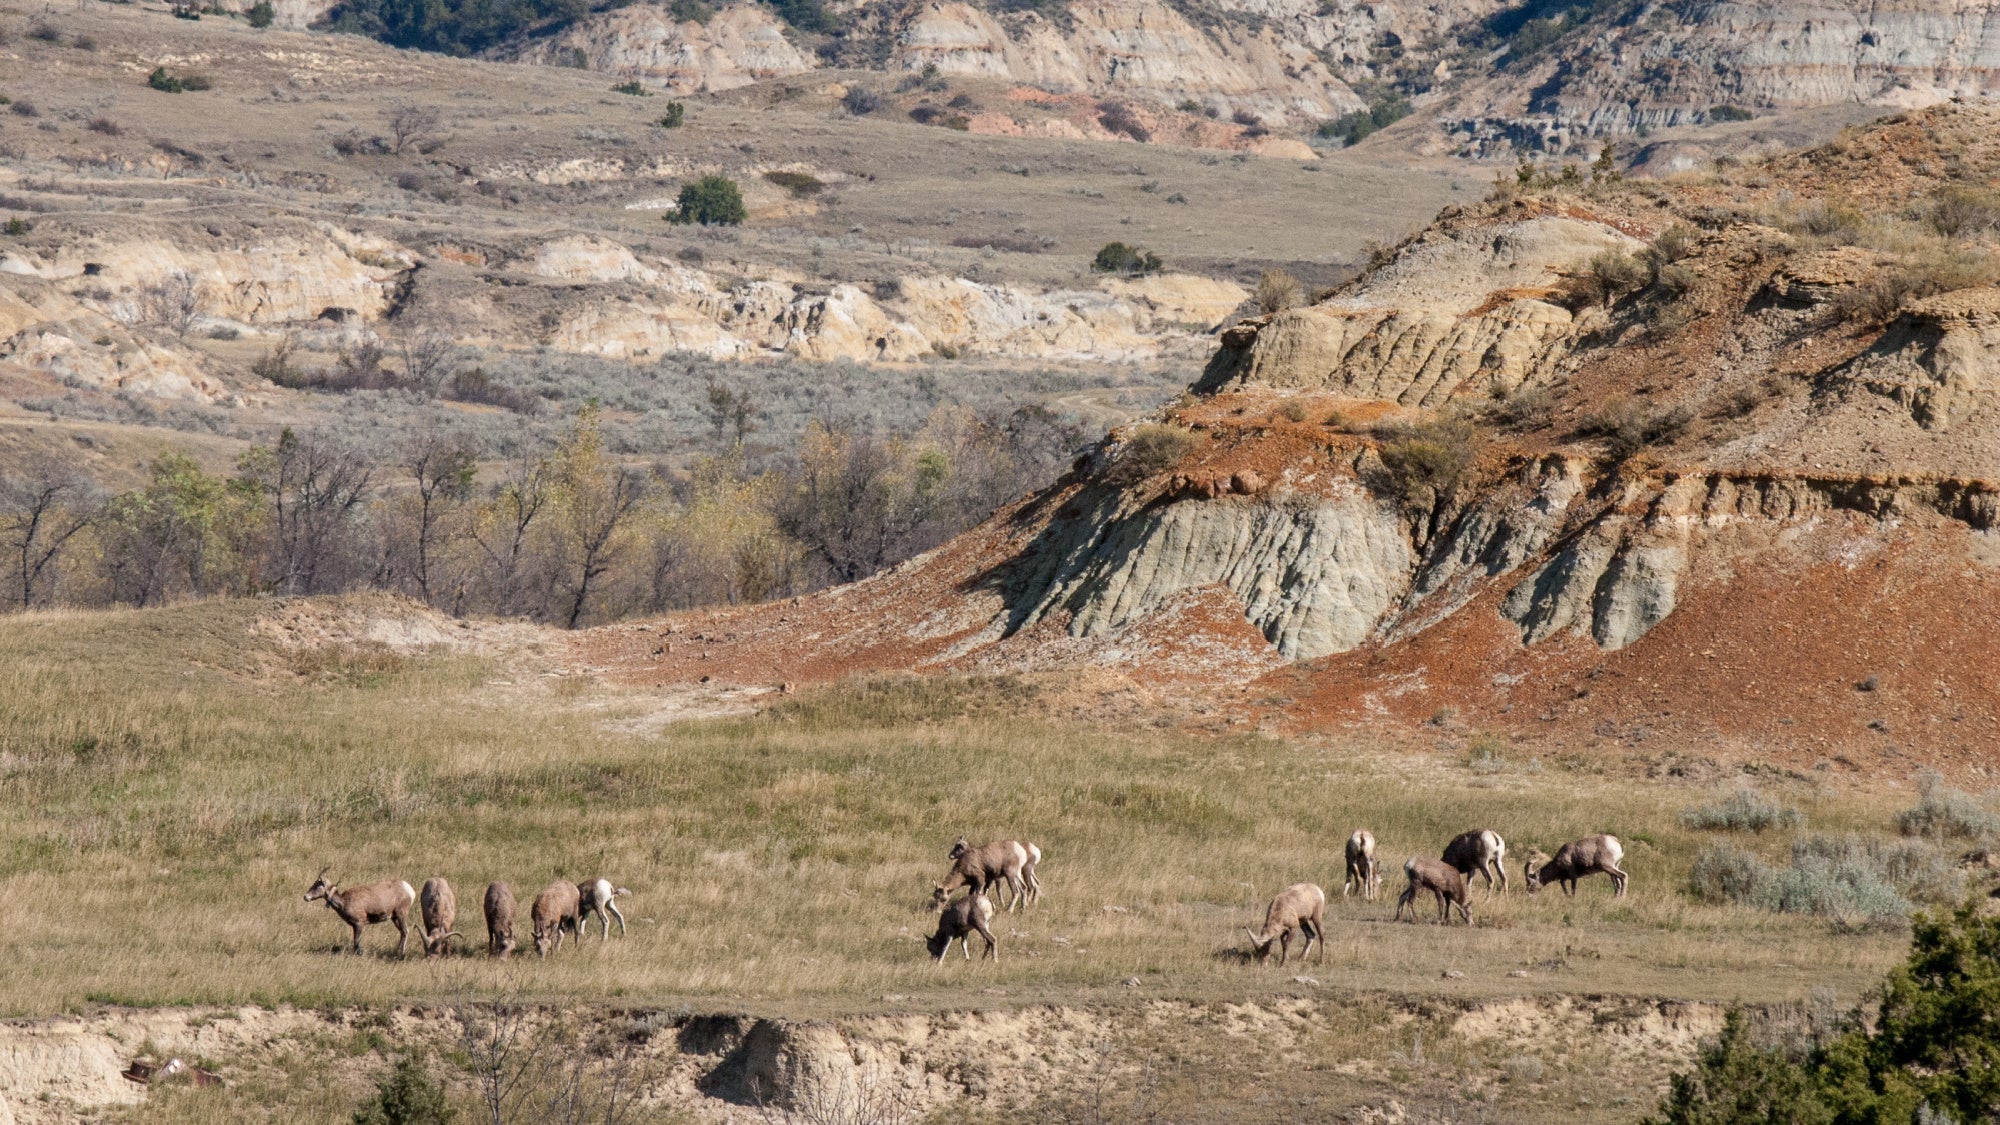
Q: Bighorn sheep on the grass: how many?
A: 13